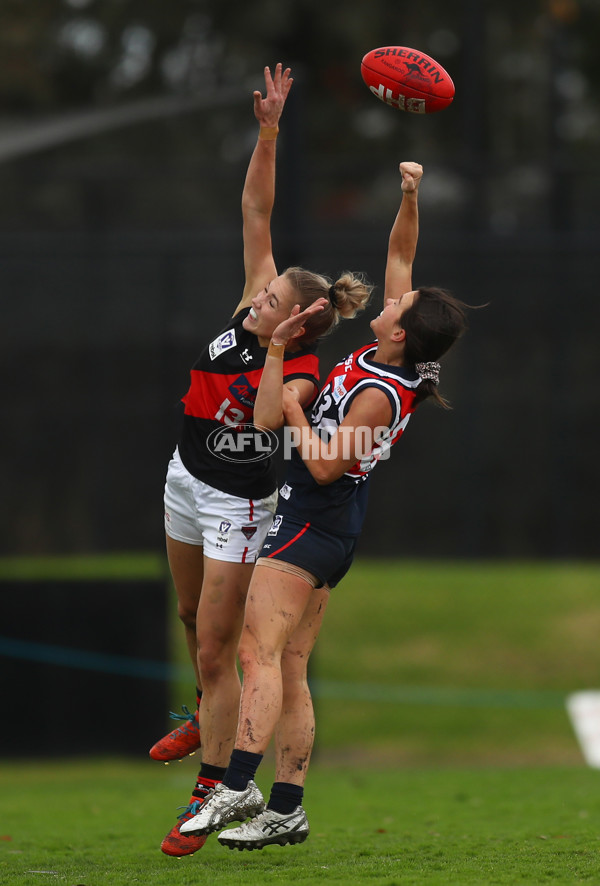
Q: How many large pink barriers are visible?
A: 0